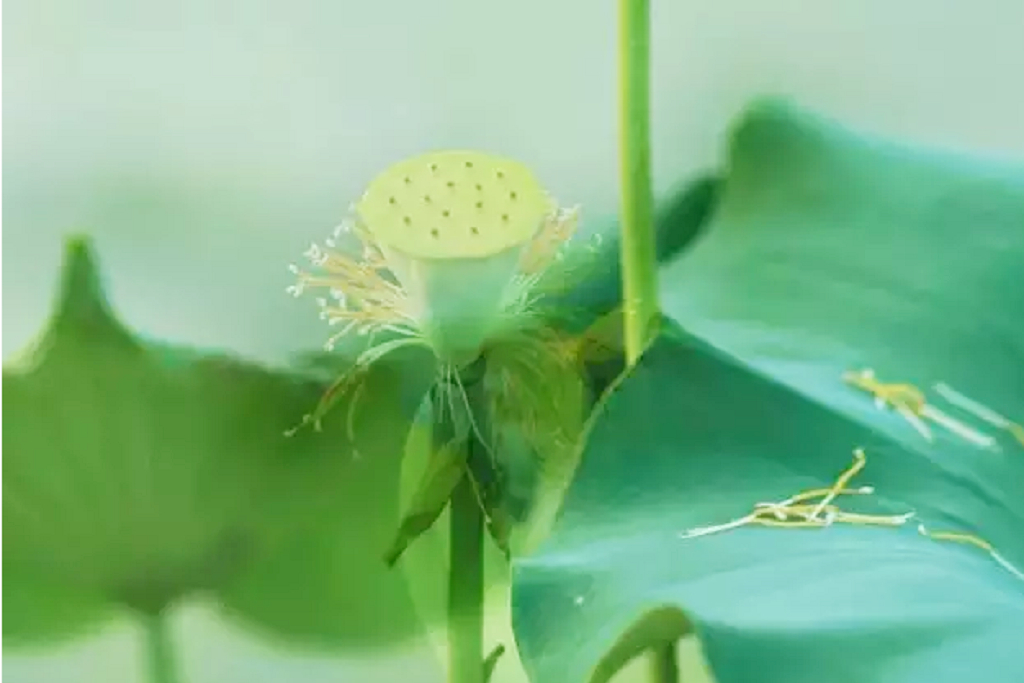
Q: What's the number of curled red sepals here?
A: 0